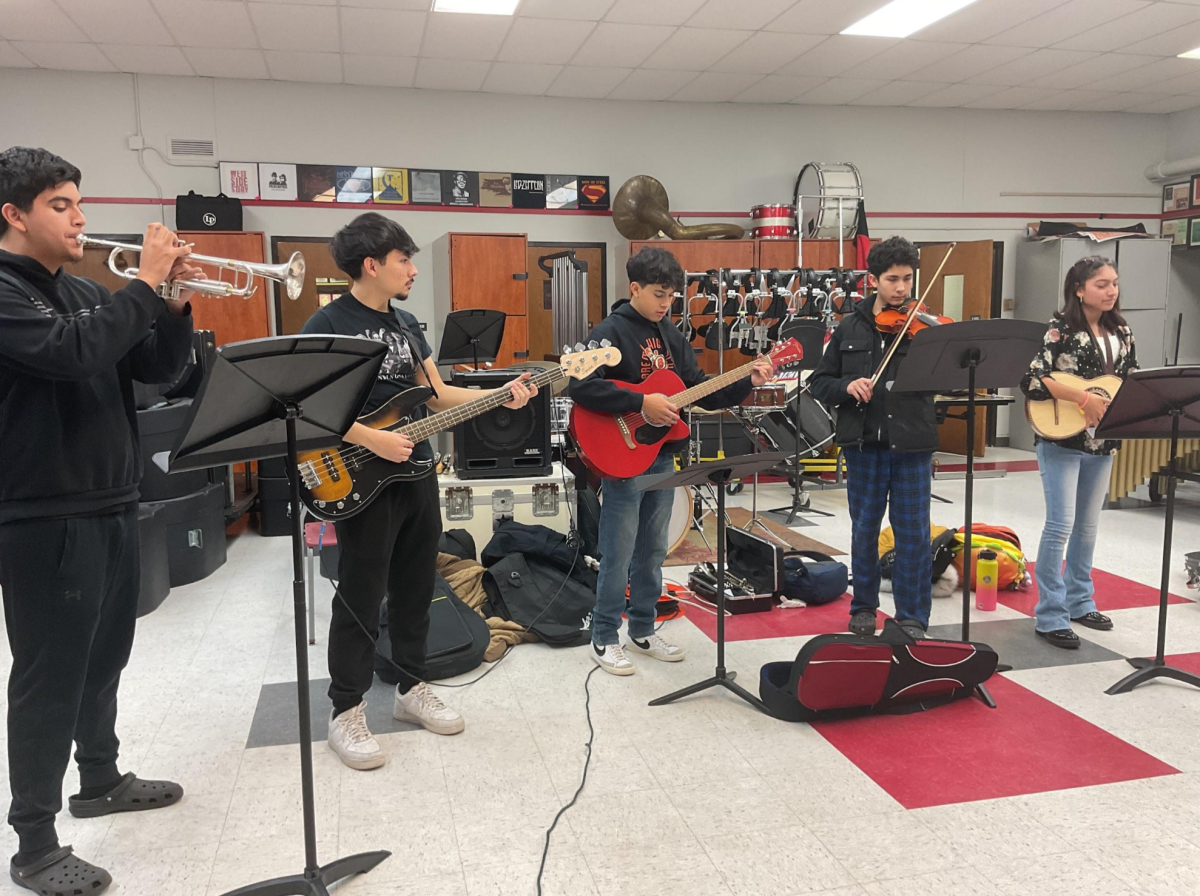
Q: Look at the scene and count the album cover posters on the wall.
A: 11